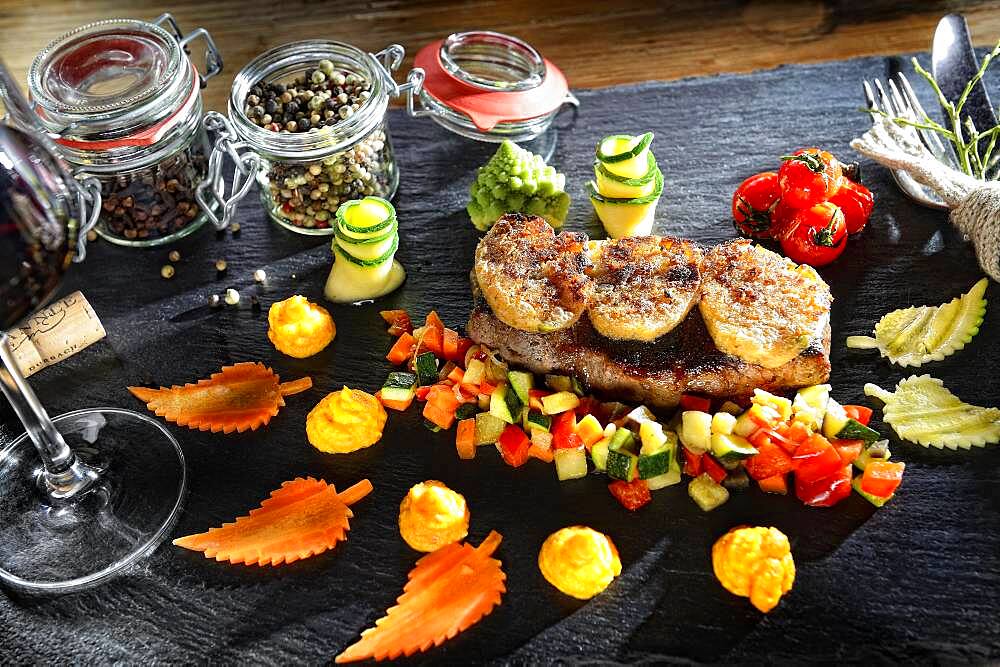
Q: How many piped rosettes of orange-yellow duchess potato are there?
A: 5